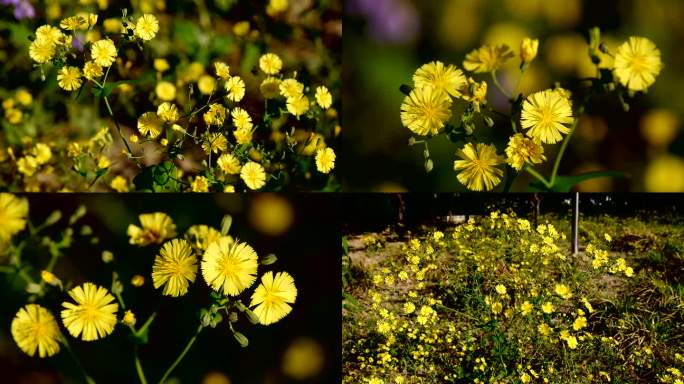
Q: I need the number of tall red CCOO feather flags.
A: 0